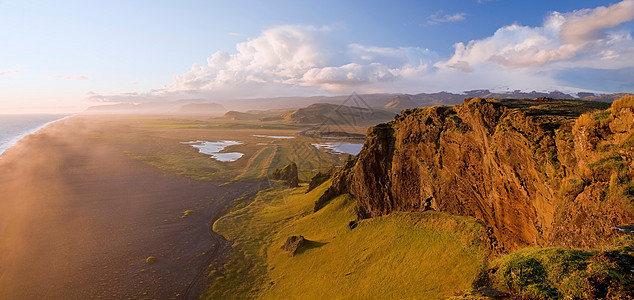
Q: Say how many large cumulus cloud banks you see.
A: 2